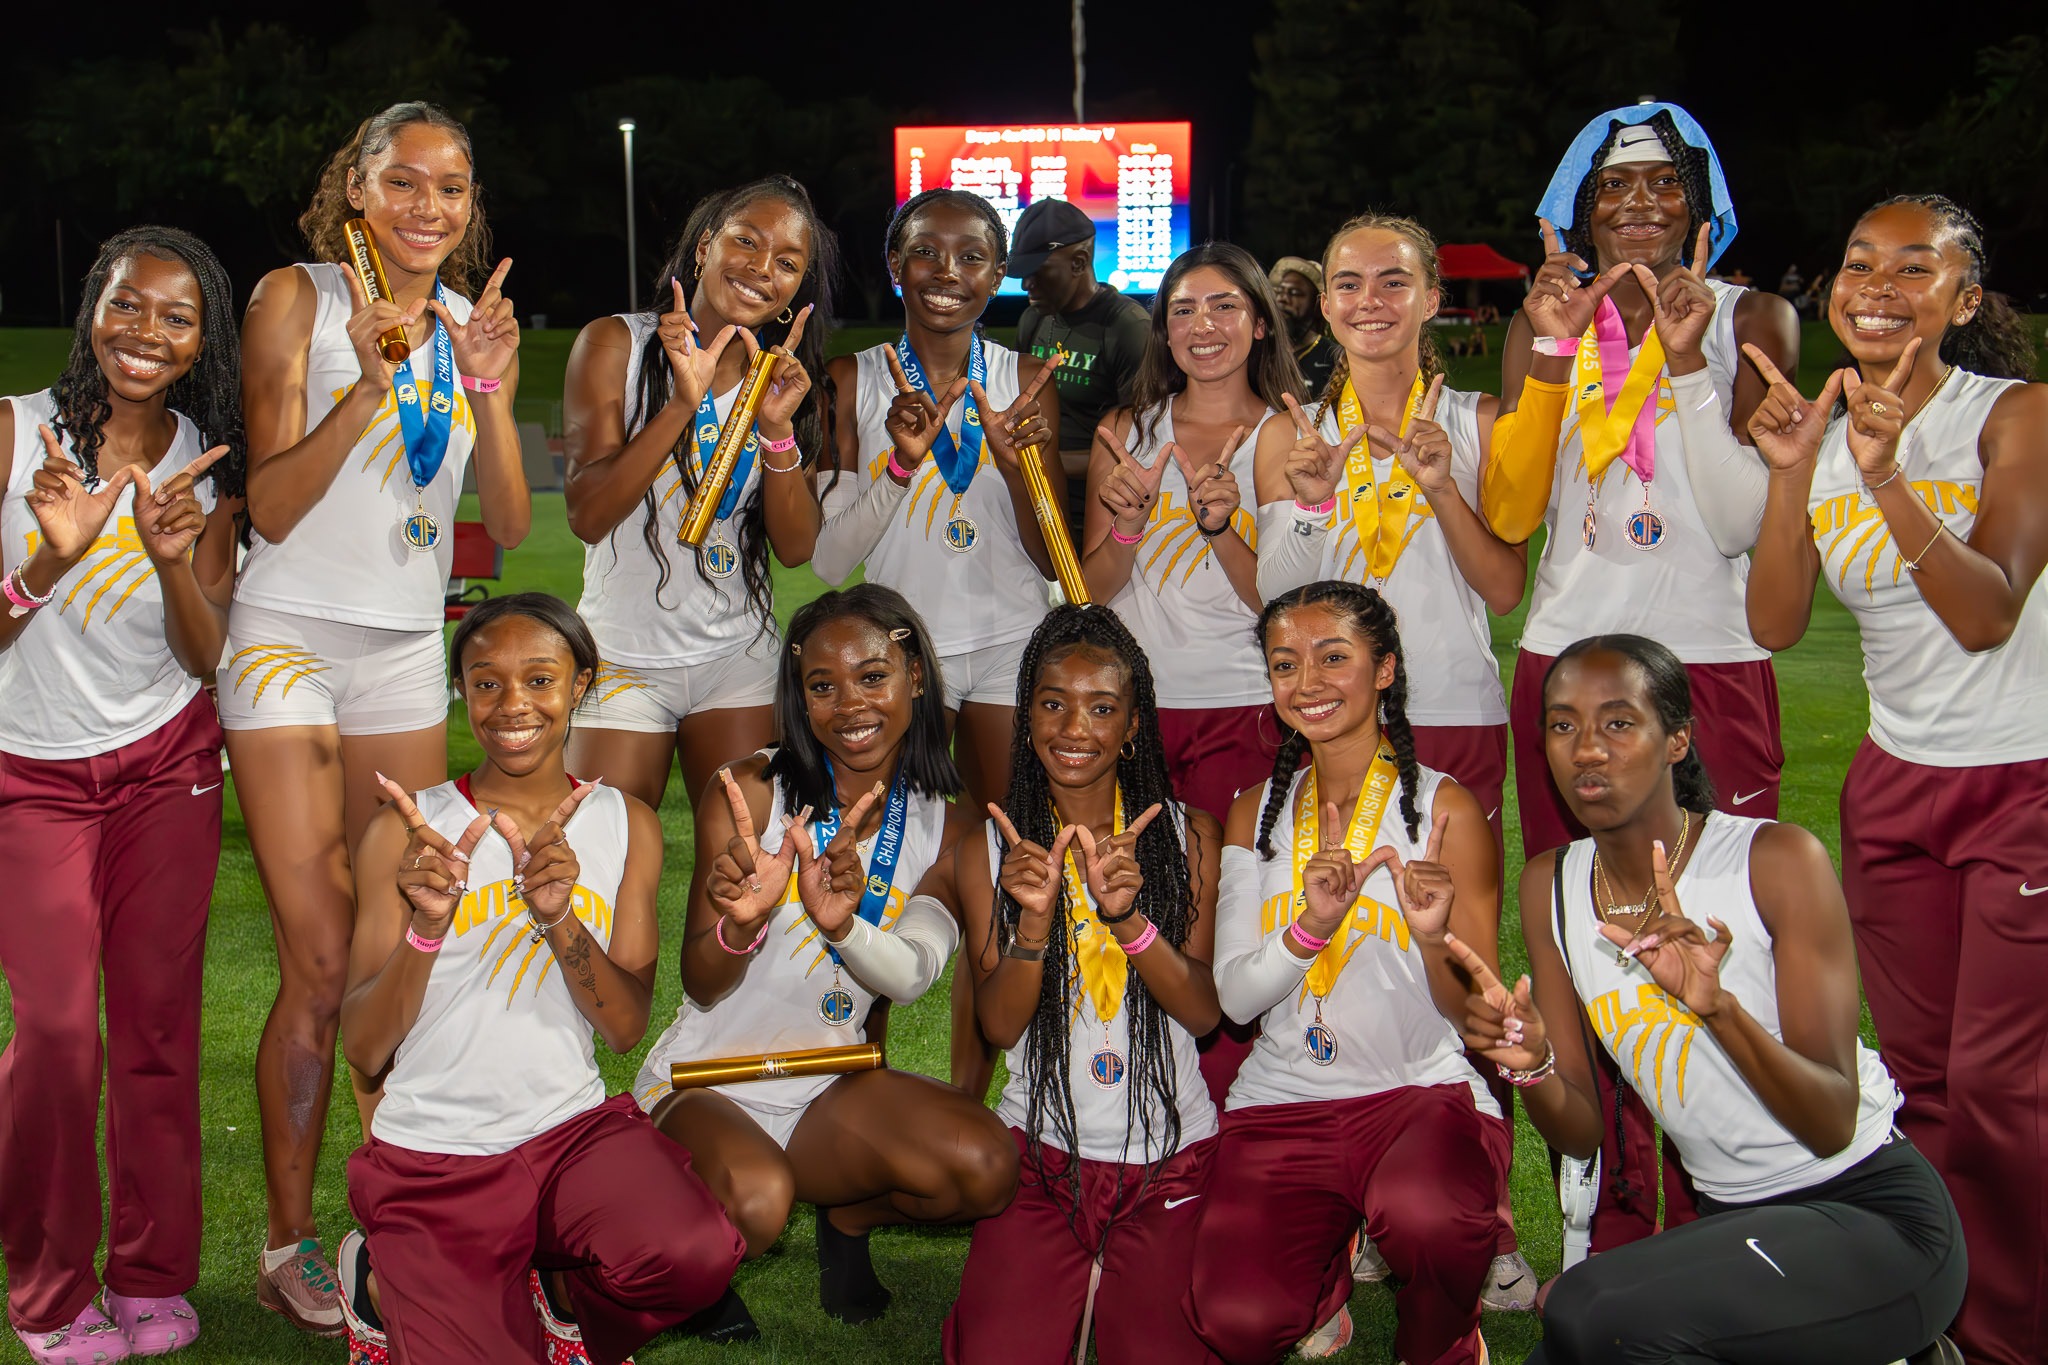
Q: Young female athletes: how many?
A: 13